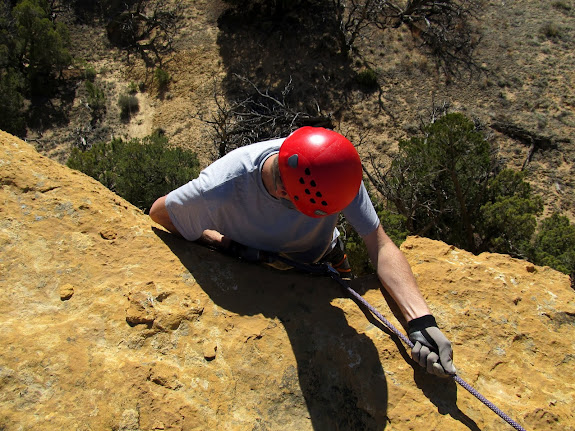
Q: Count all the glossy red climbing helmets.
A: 1